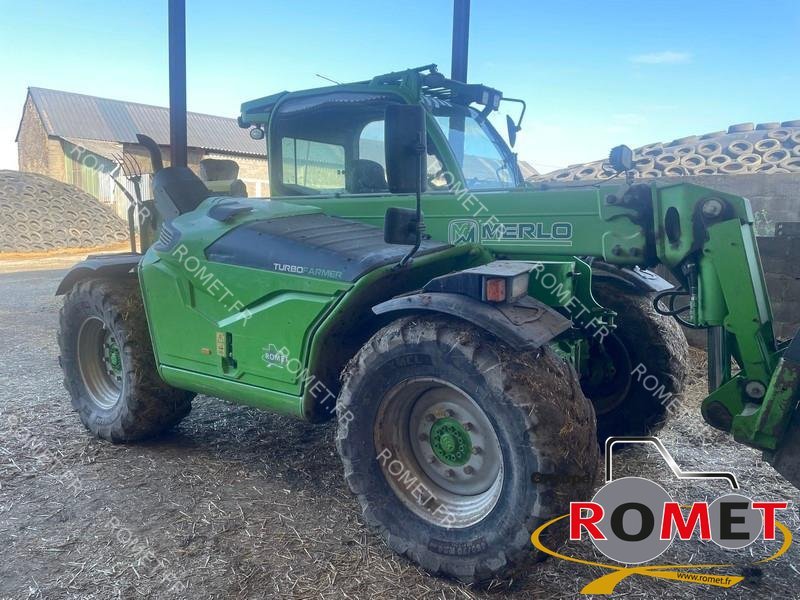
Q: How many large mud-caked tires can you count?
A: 3